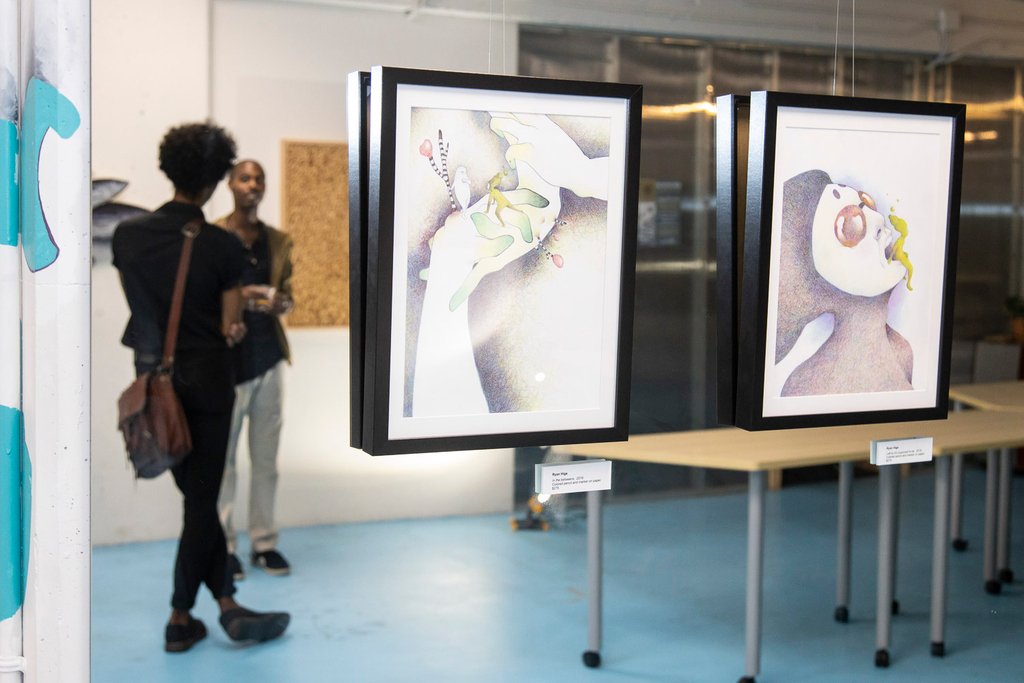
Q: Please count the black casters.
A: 9